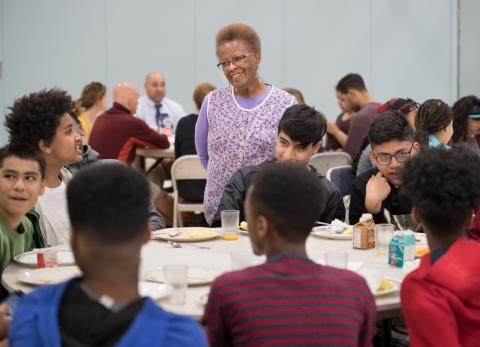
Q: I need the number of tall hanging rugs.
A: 0